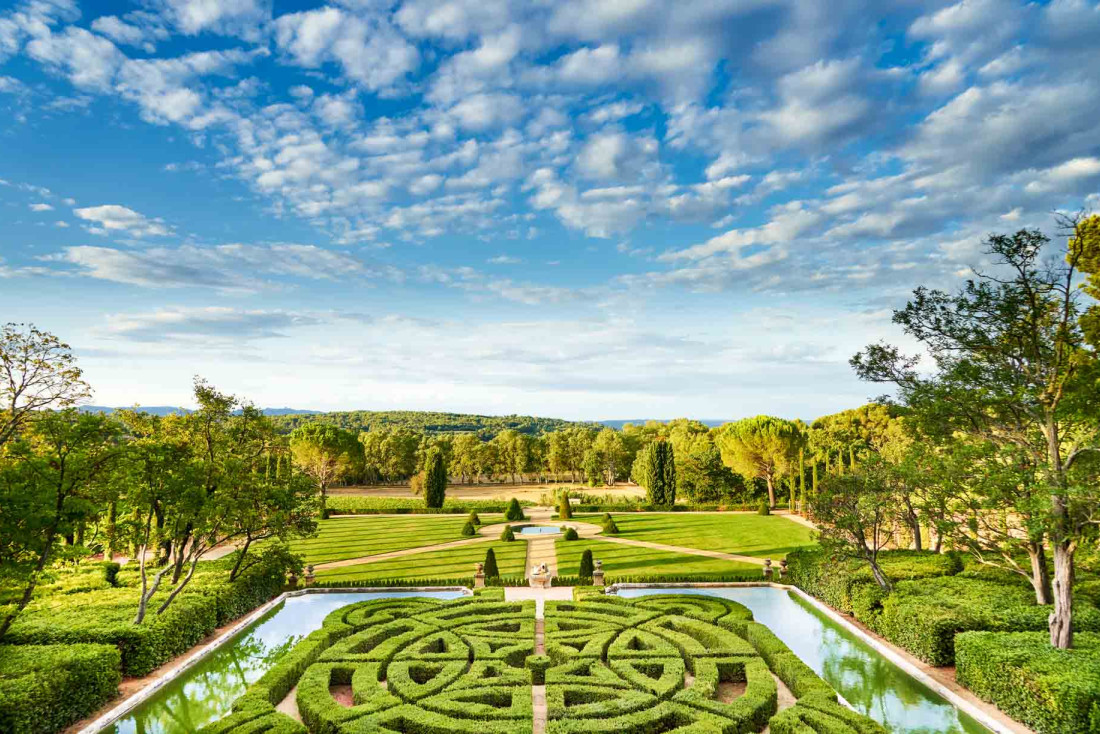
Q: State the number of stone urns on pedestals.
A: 6